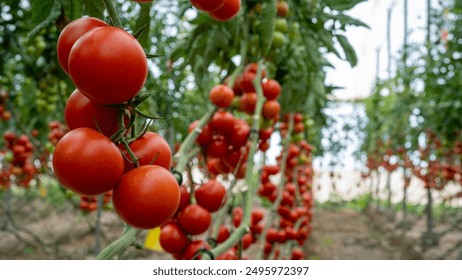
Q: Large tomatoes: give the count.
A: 6